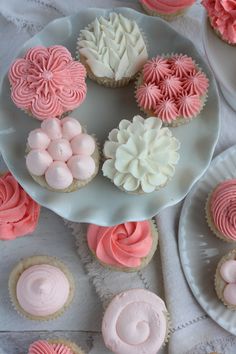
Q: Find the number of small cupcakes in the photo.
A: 14